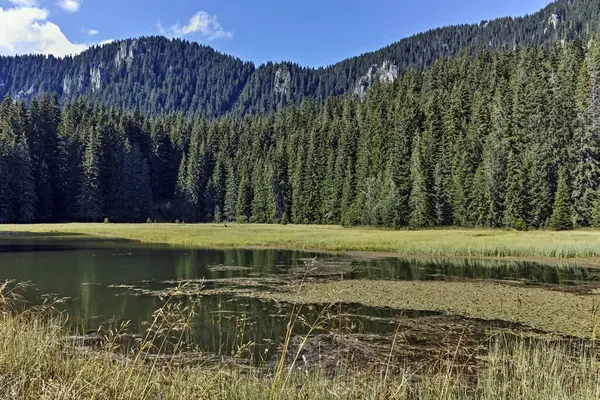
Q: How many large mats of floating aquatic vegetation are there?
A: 1